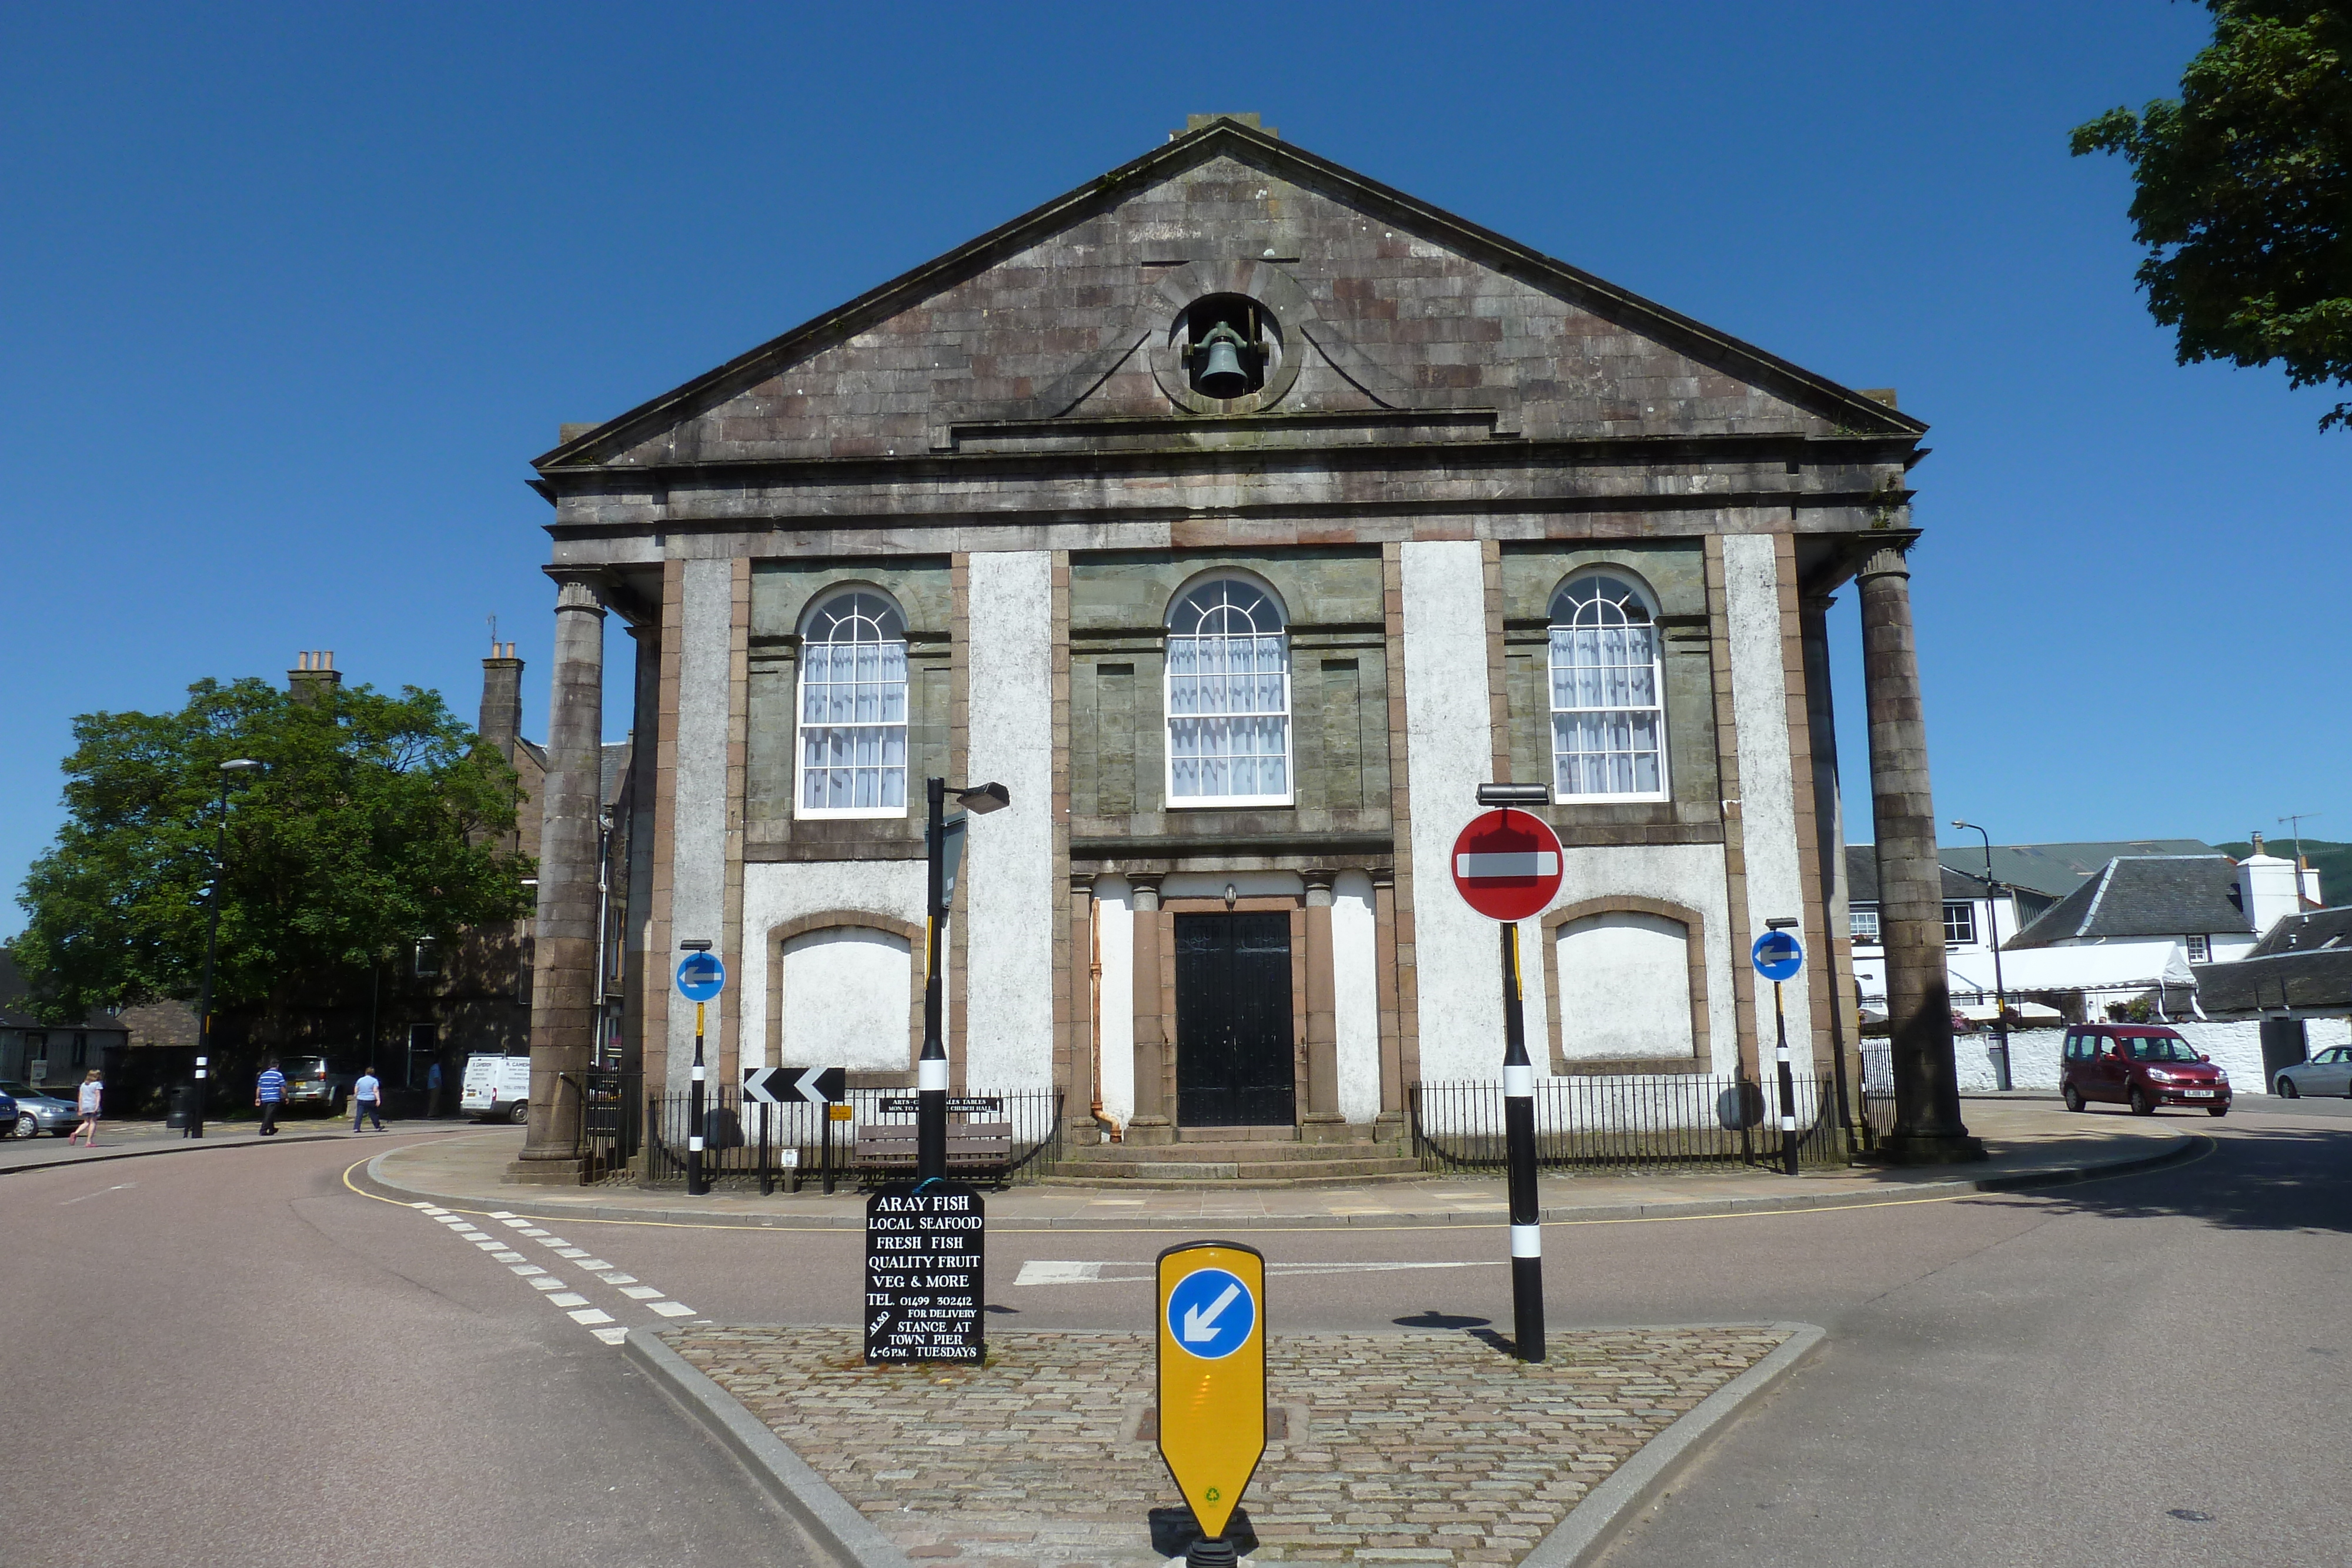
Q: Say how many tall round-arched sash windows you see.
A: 3